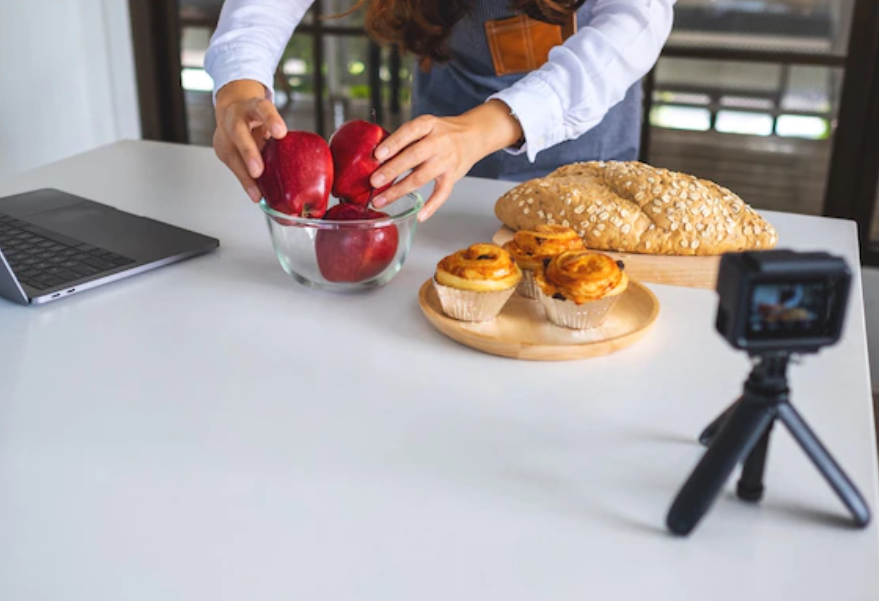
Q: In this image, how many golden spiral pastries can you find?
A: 3